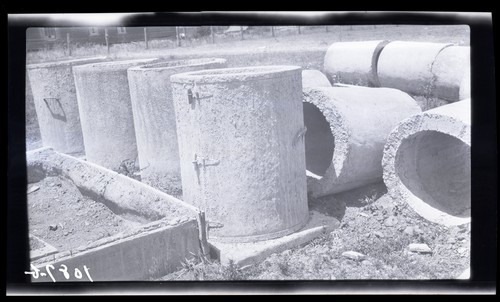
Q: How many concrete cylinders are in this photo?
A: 10